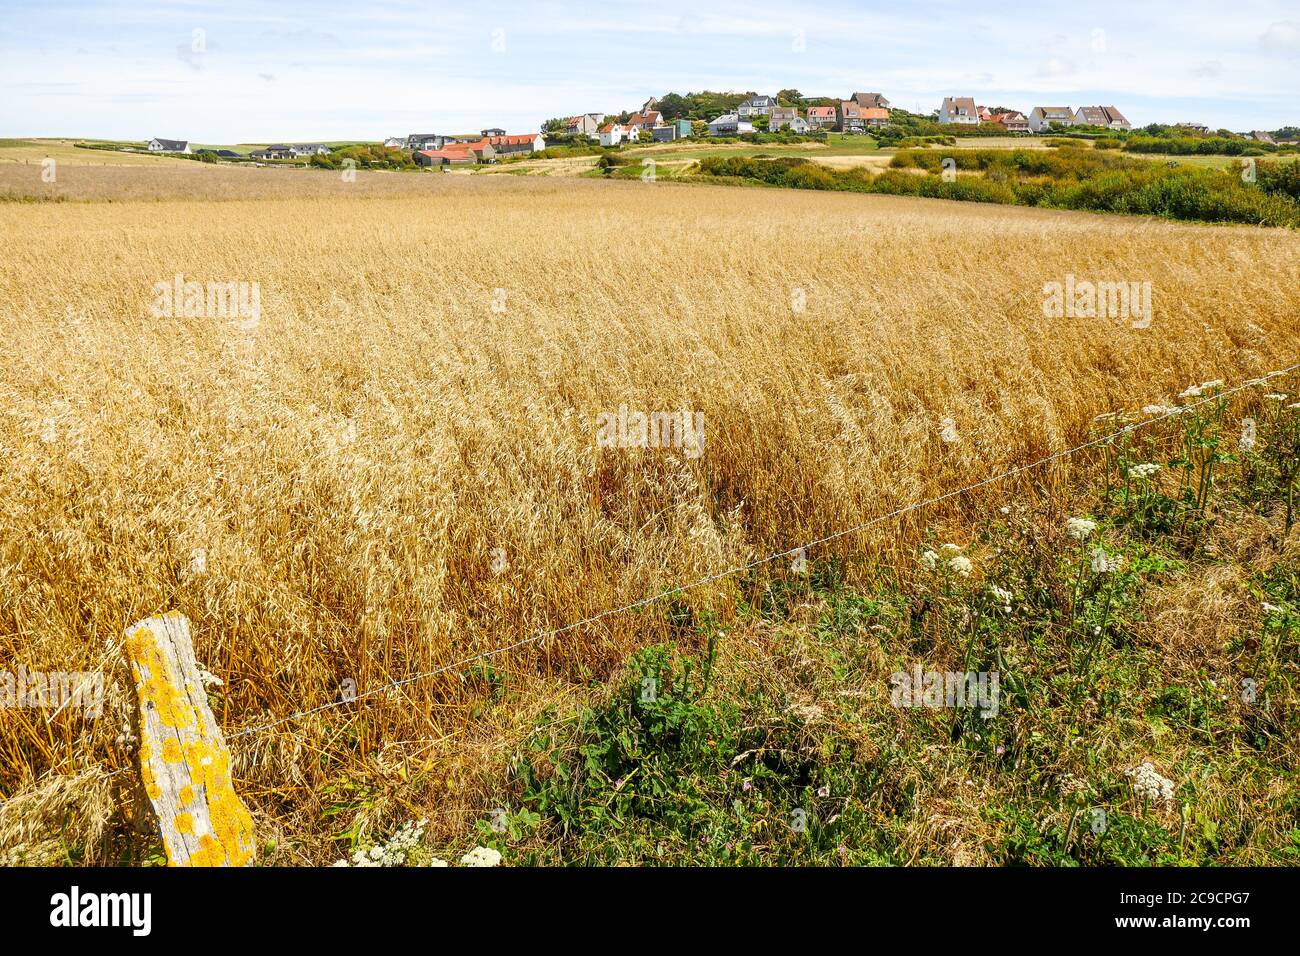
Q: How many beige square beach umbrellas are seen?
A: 0